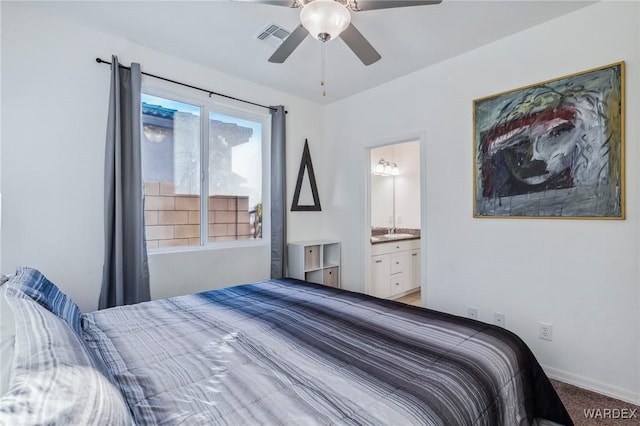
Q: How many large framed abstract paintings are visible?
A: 1